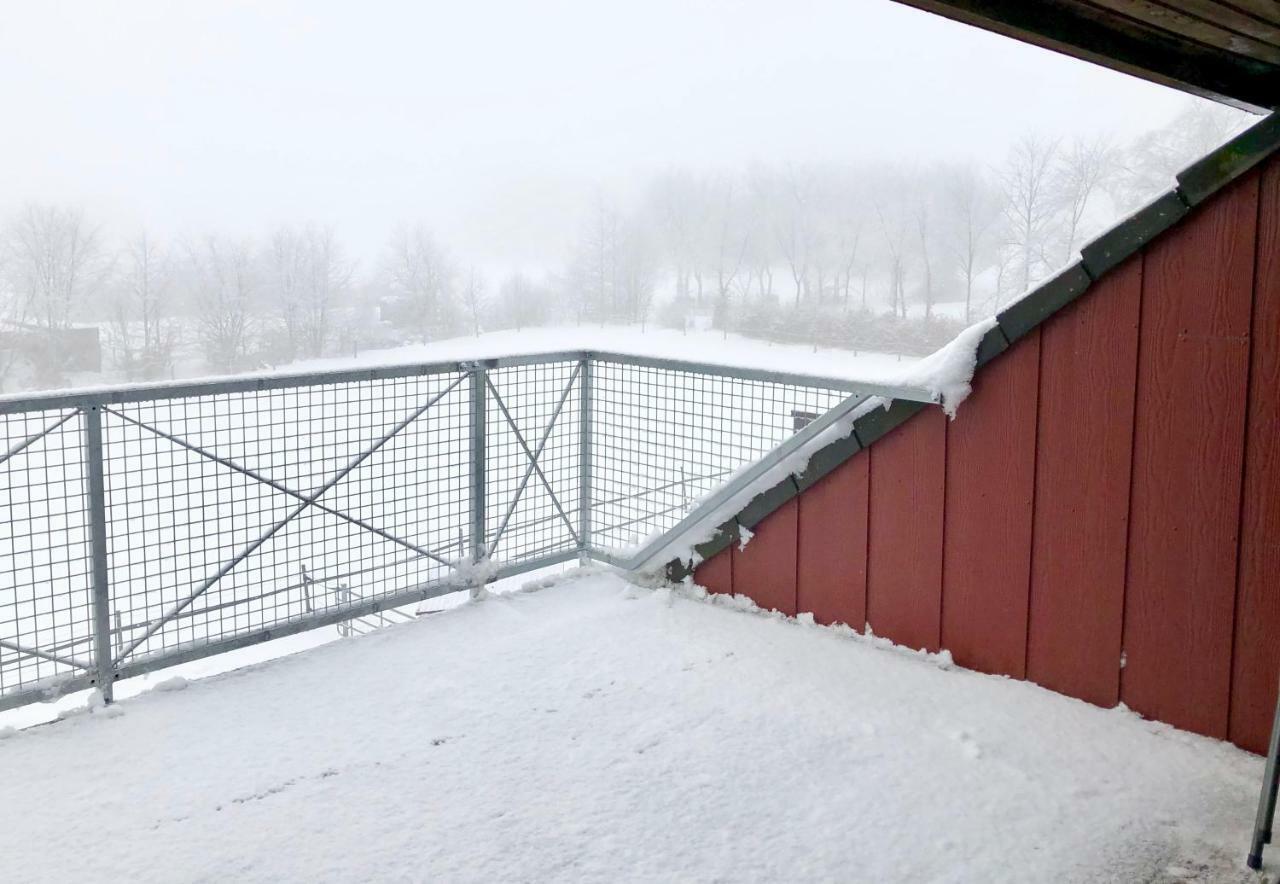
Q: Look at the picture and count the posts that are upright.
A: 3